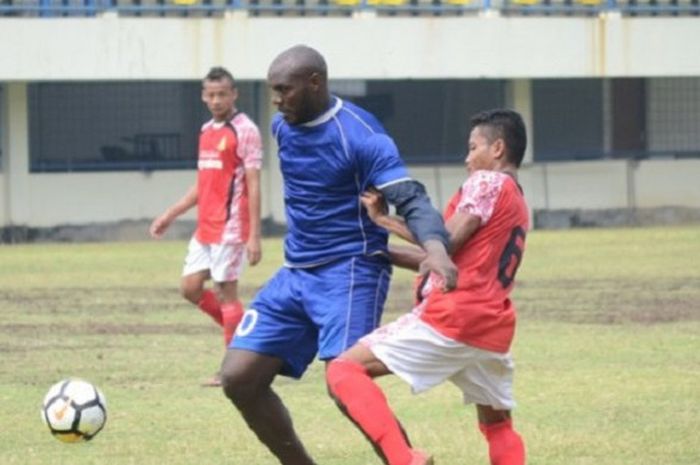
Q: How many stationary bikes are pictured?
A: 0